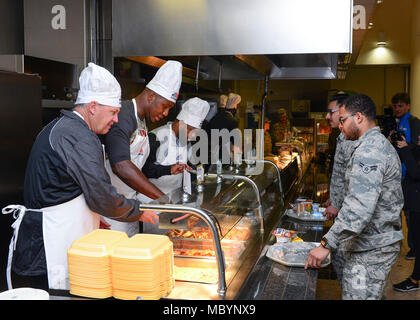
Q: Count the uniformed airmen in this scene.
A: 2